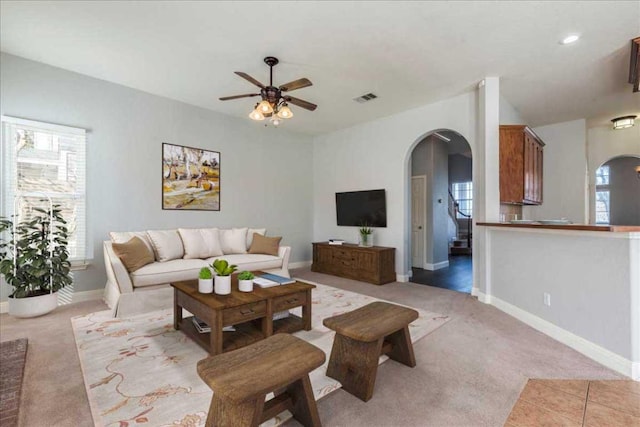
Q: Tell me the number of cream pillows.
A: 5